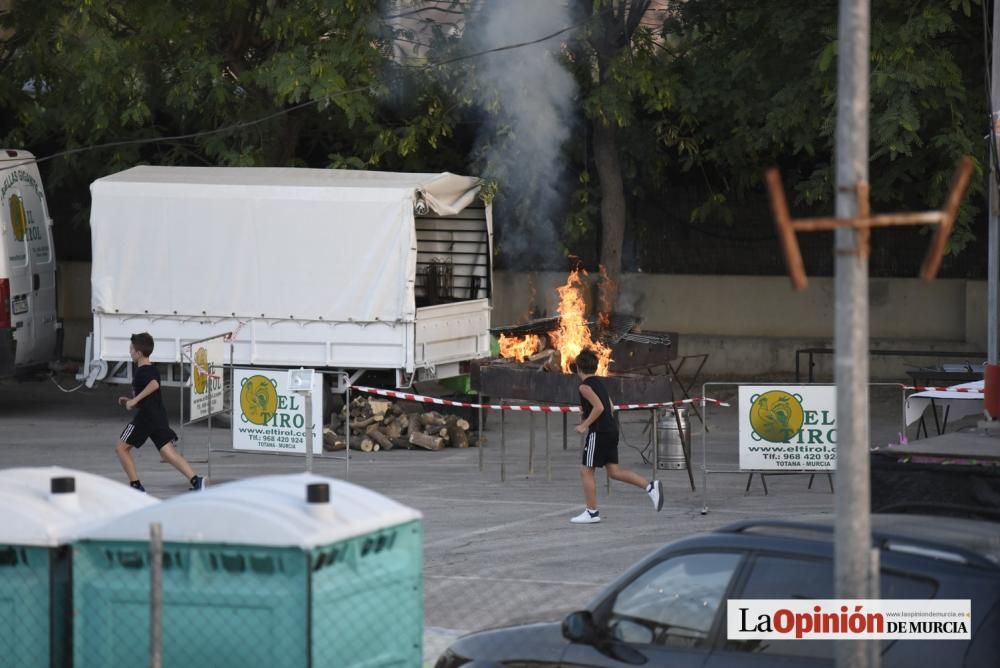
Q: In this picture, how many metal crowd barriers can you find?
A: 3